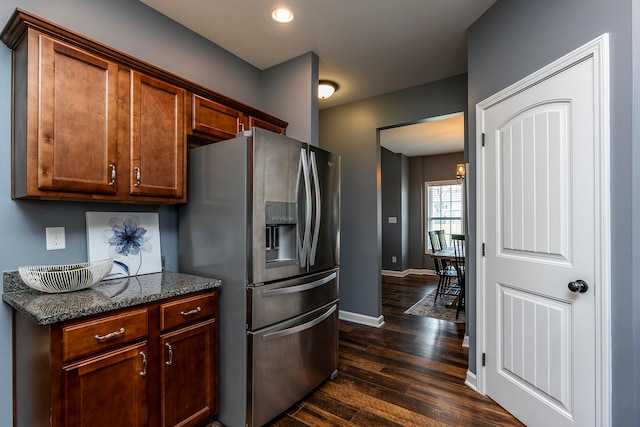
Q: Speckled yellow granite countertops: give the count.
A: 0